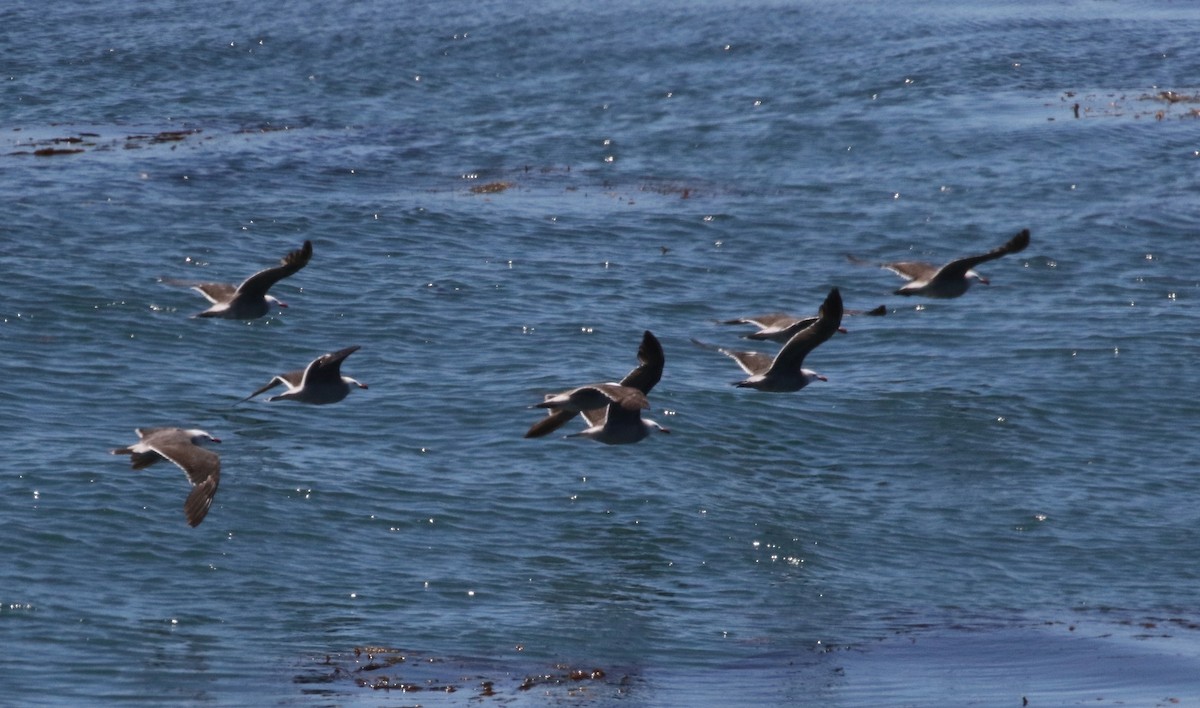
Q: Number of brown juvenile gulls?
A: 0